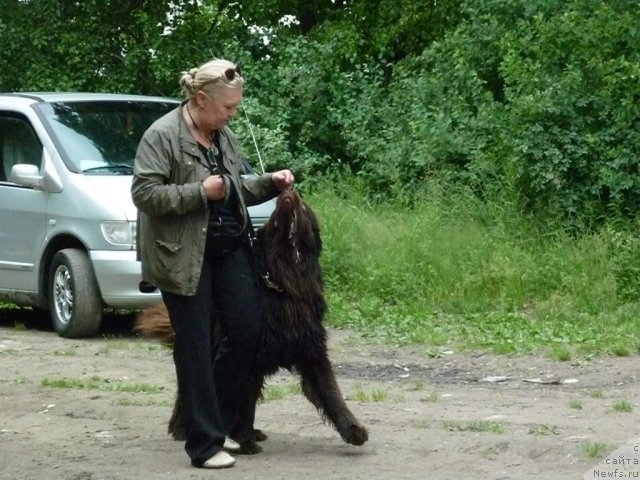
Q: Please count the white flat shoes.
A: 2